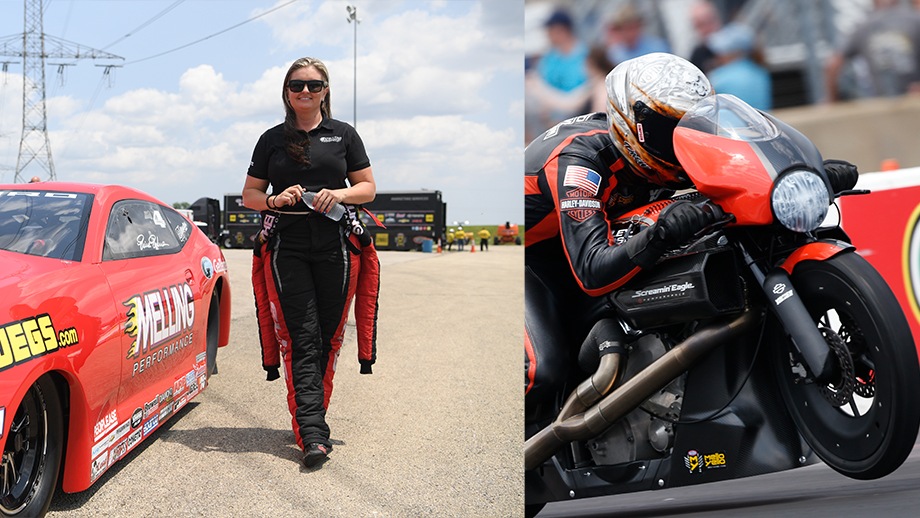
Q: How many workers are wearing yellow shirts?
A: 3